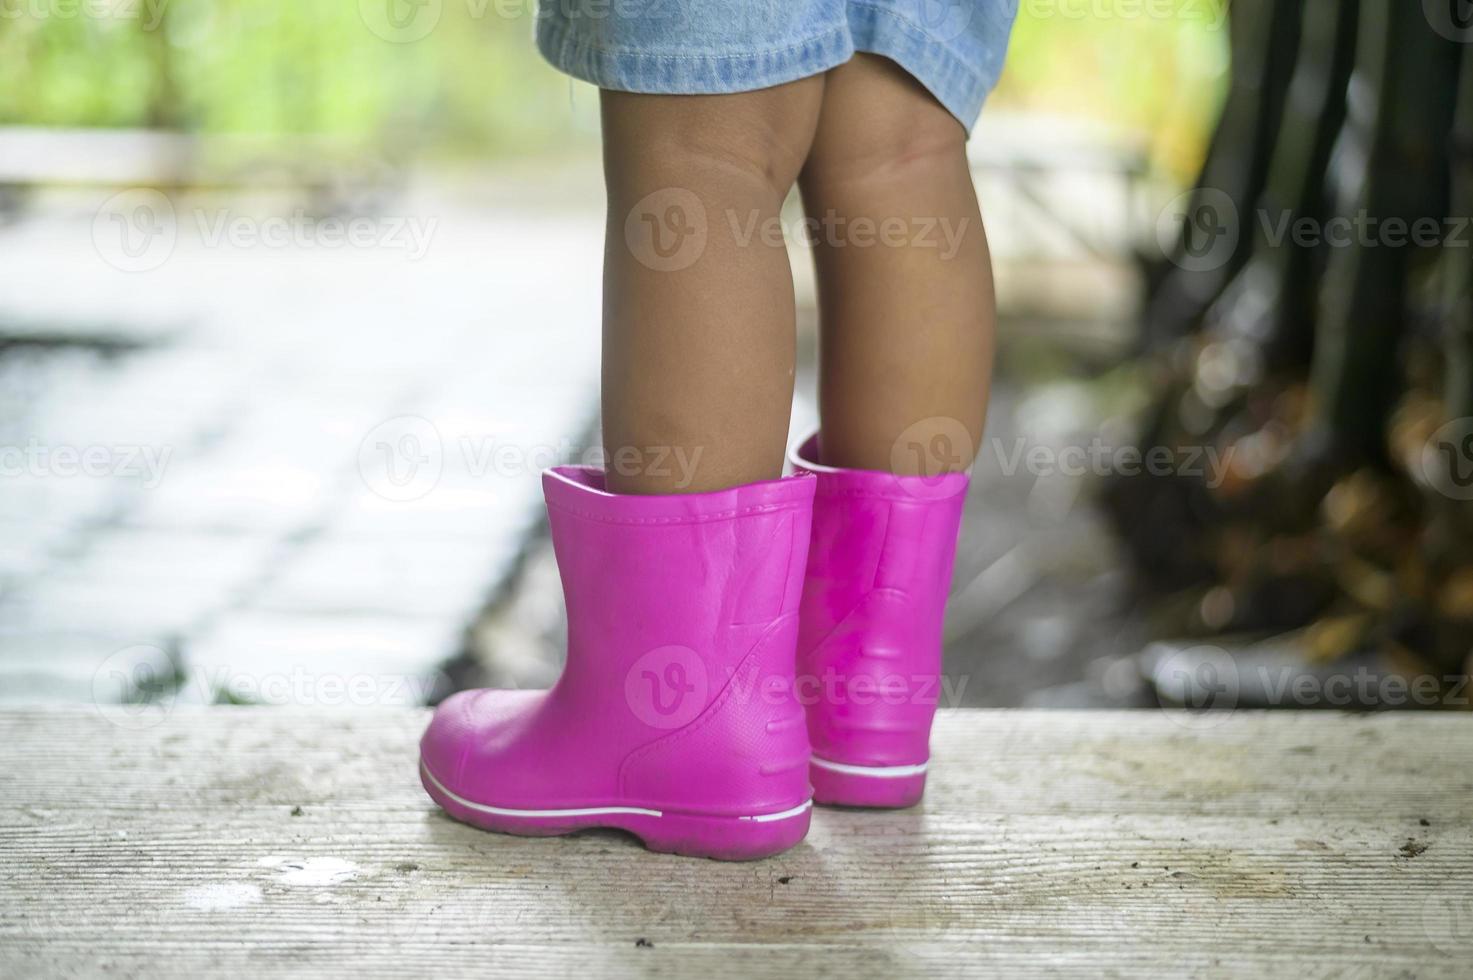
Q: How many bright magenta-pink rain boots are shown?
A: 2